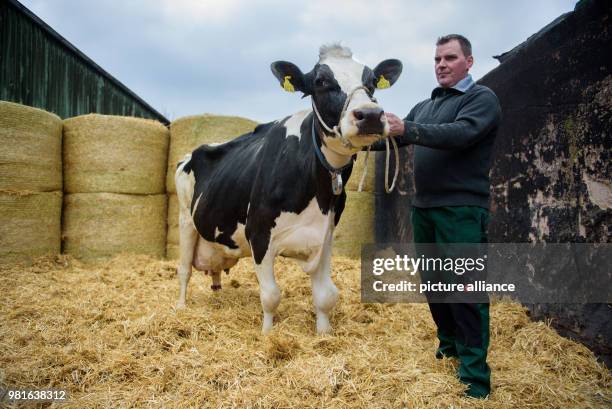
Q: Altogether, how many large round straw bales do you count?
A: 8